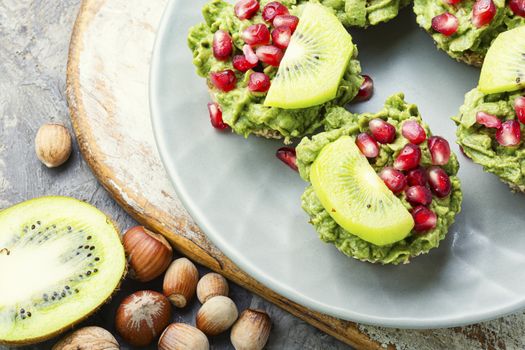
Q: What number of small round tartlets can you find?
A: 5